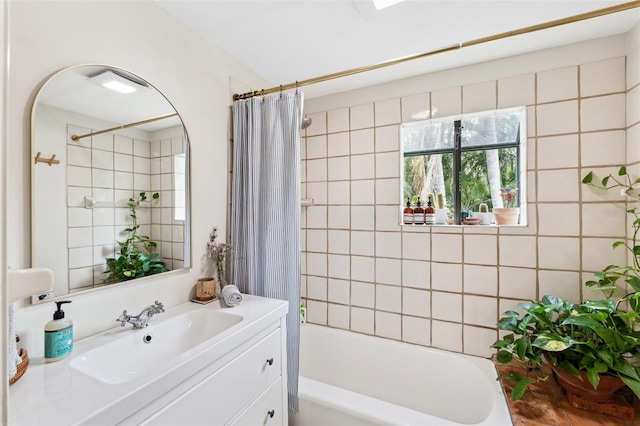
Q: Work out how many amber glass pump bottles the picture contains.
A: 3